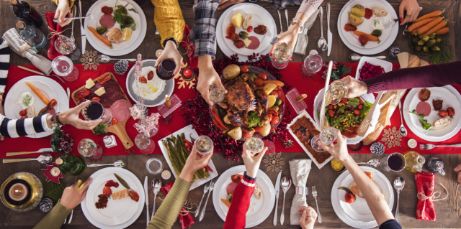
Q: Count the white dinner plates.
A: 8